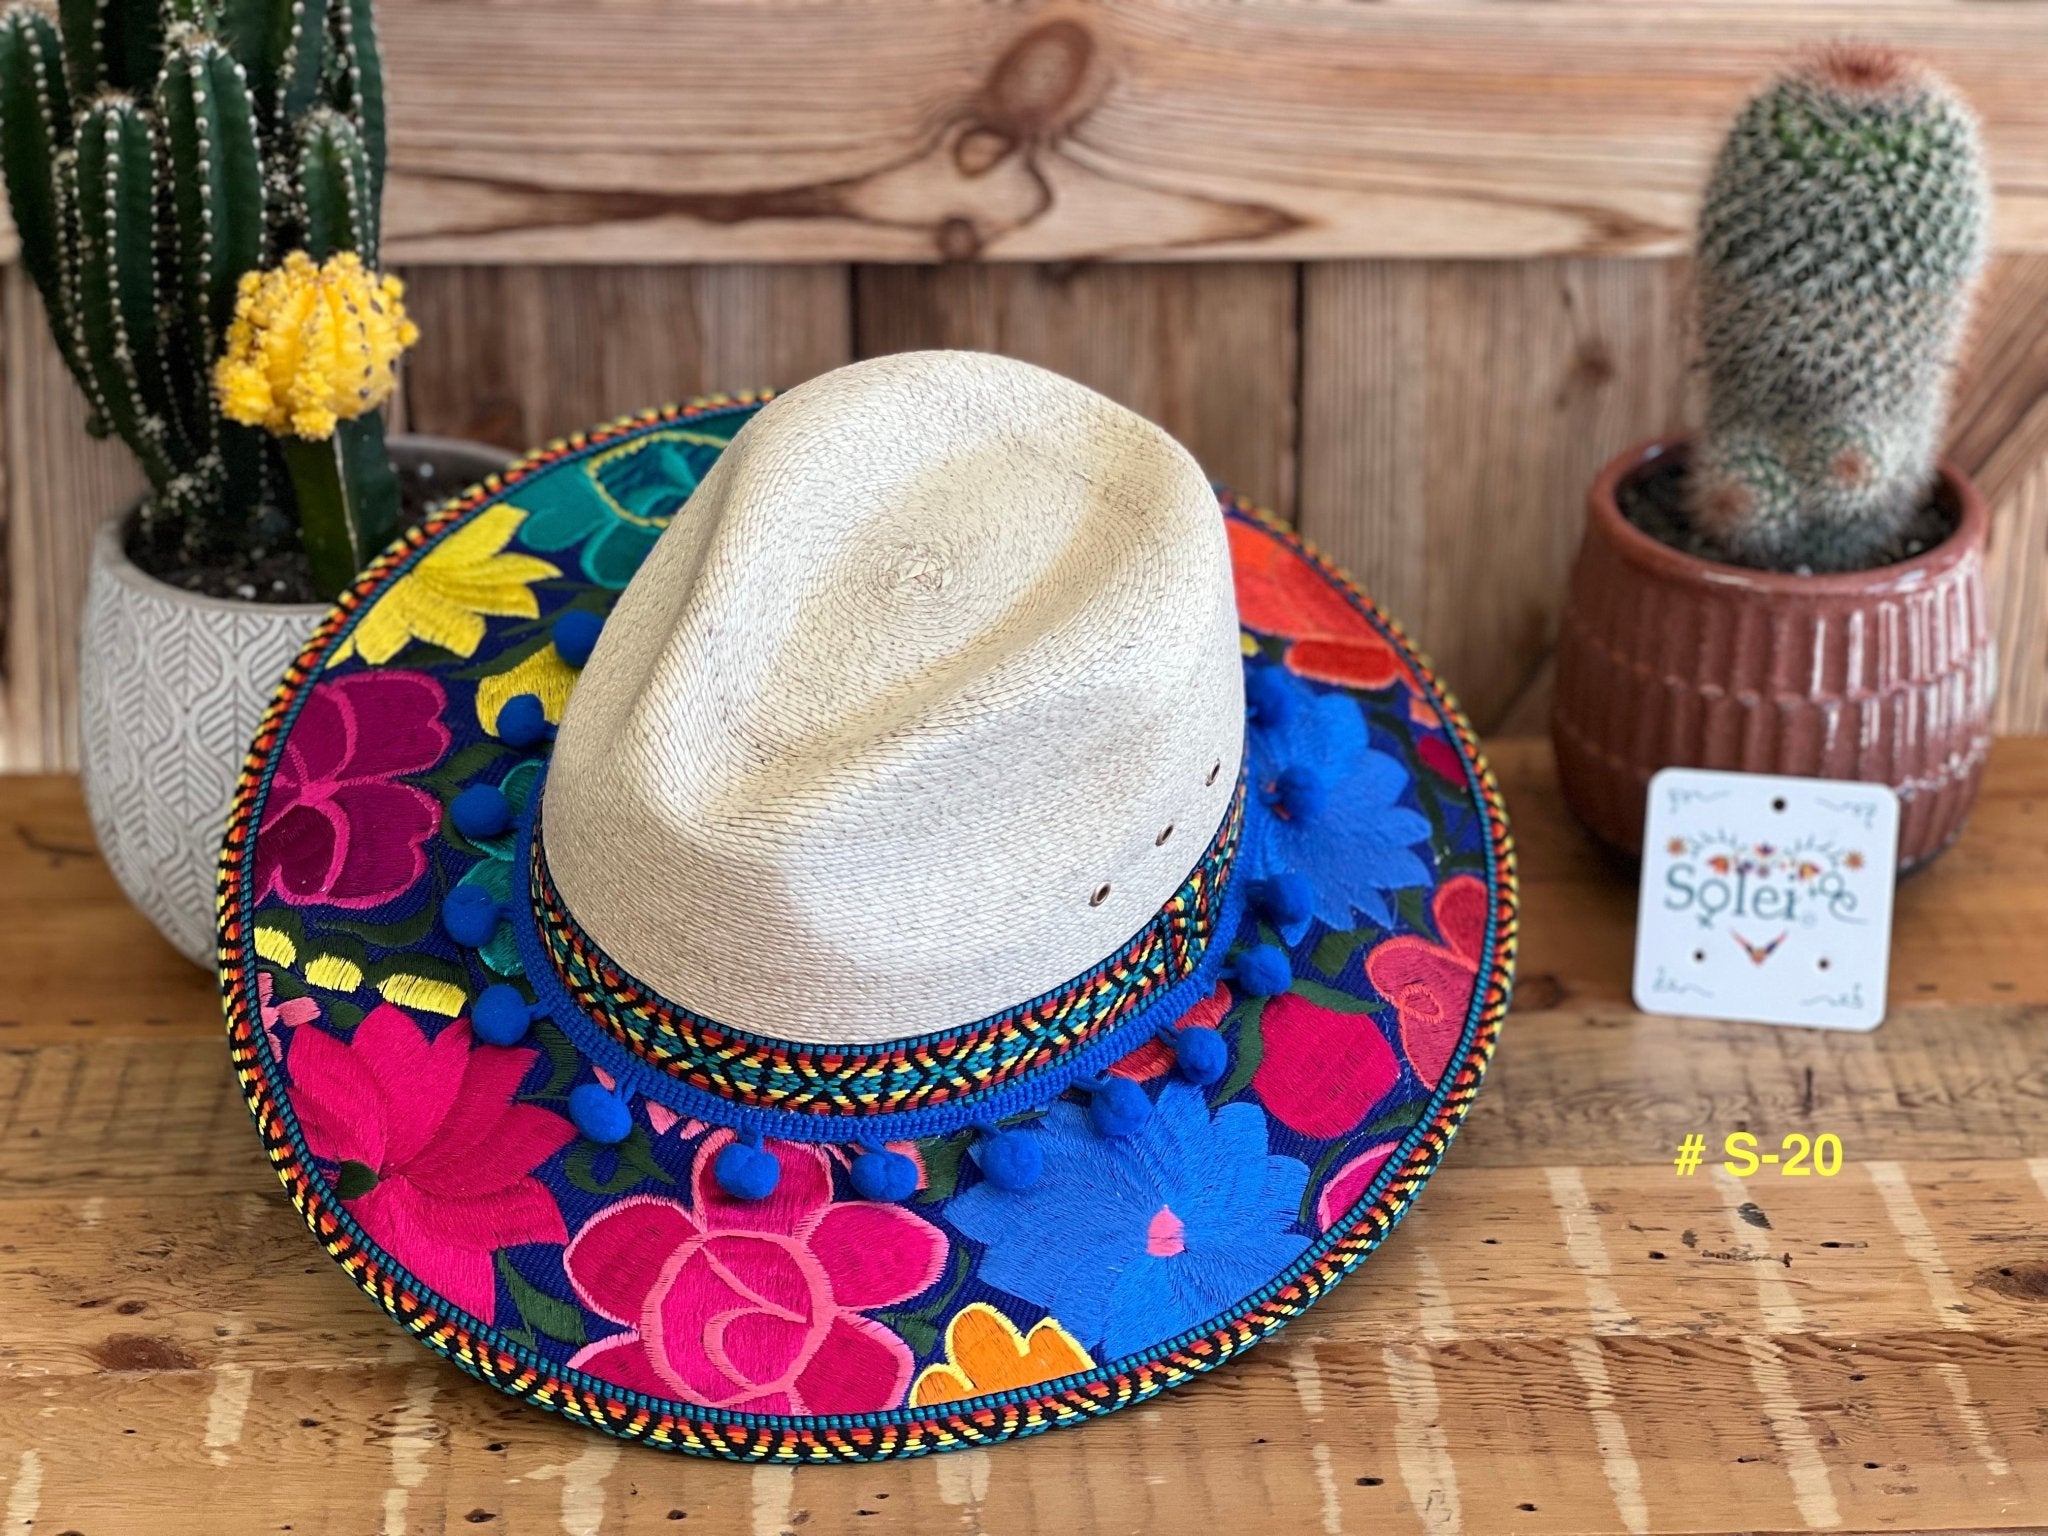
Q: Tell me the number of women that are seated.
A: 0